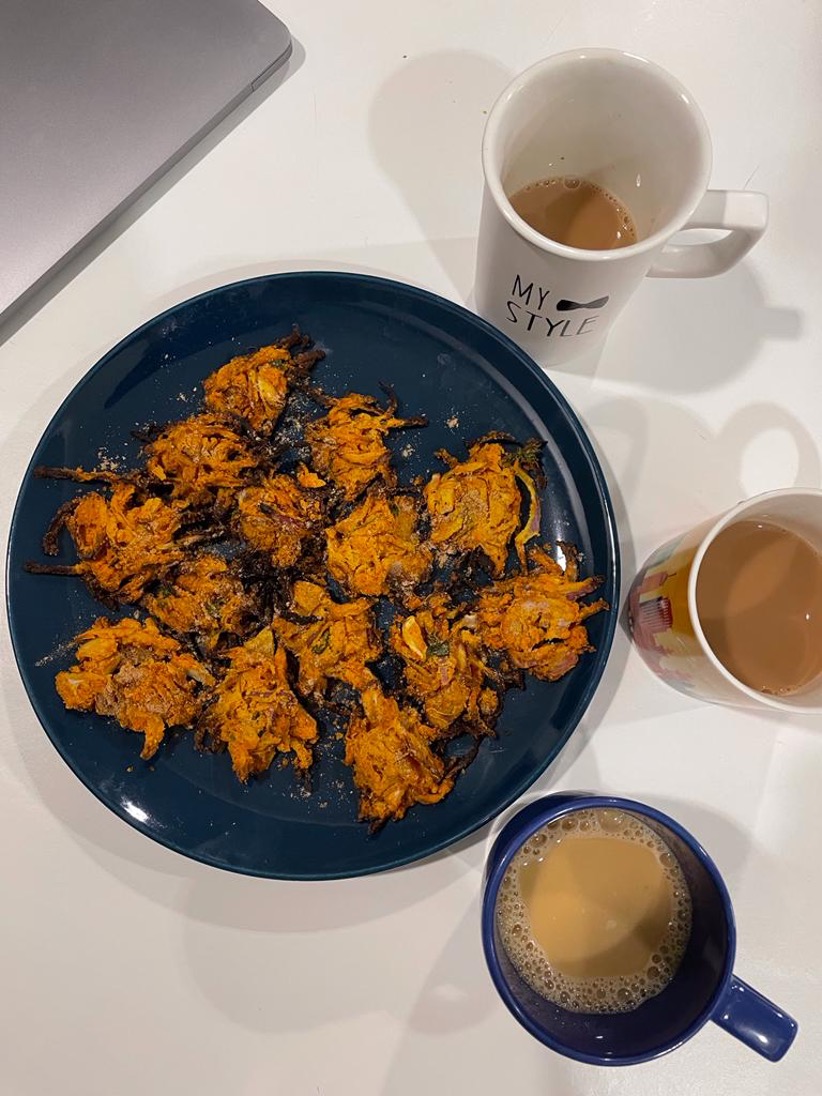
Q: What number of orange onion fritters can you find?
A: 14